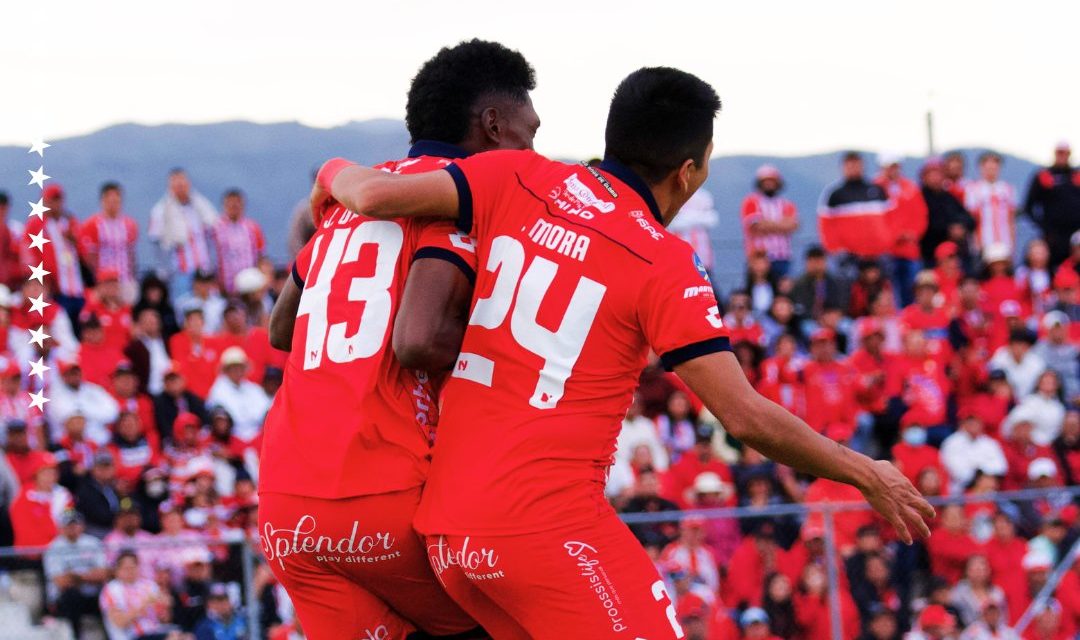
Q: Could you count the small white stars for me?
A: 9